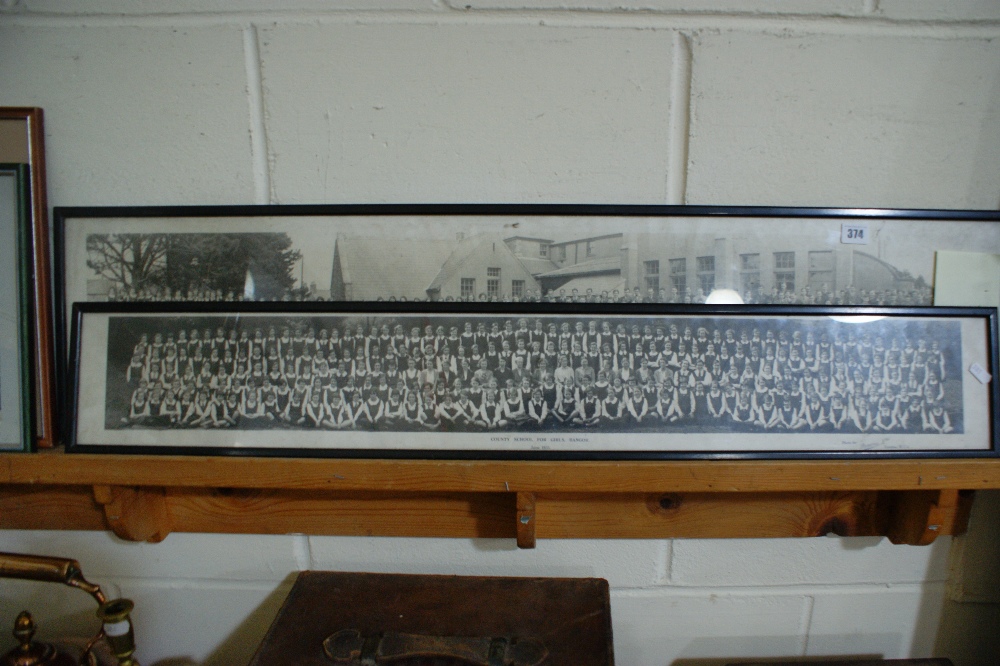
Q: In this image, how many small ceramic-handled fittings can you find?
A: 0